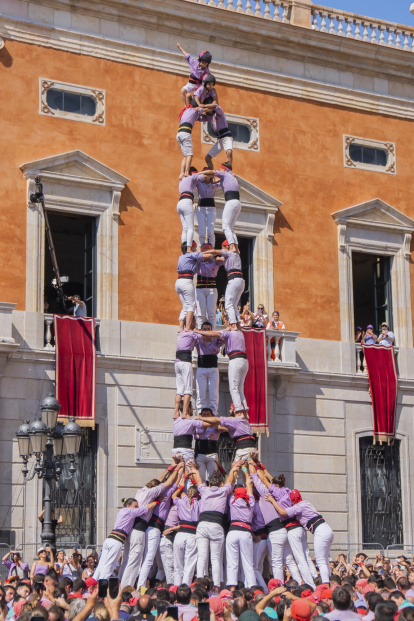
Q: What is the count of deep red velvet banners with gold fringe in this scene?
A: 3